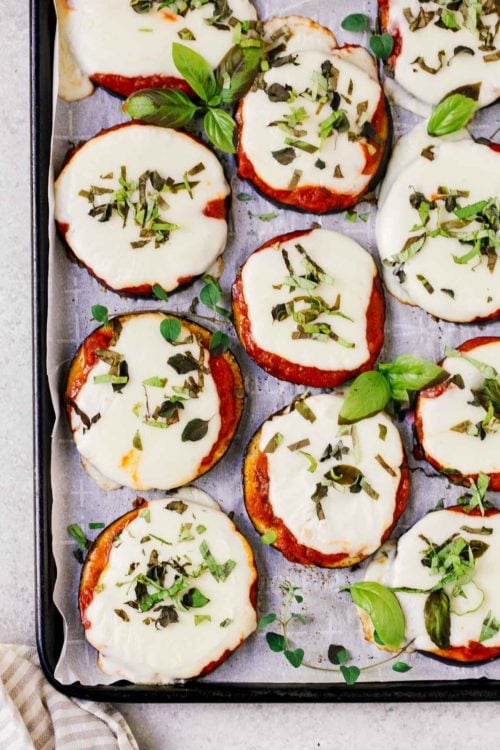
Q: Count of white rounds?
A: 11